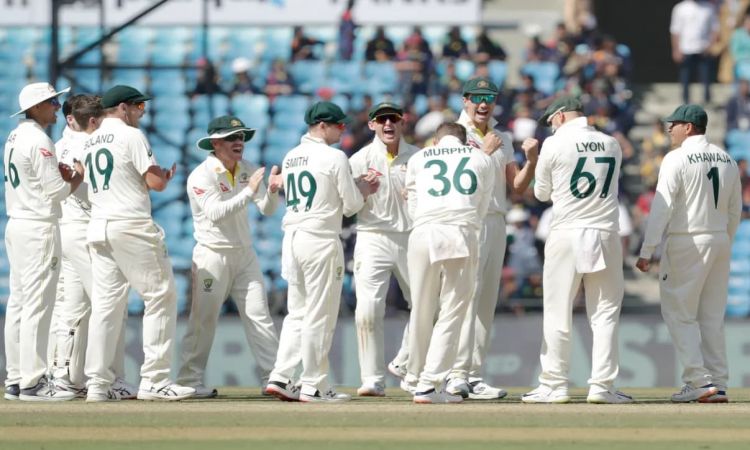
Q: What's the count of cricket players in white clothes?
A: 11